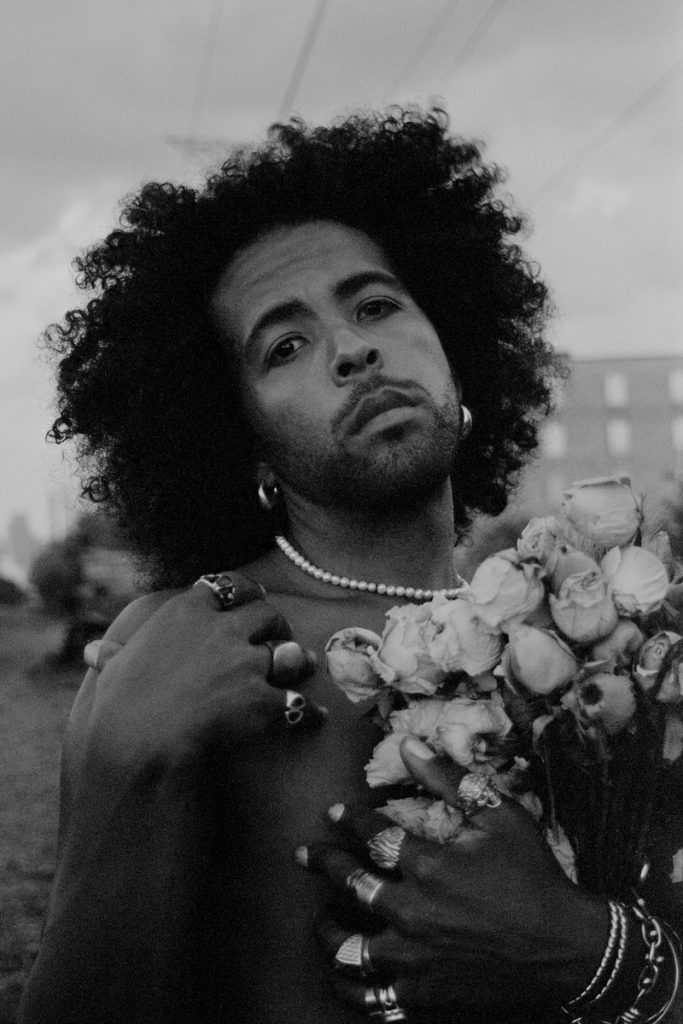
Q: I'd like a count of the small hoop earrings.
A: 2